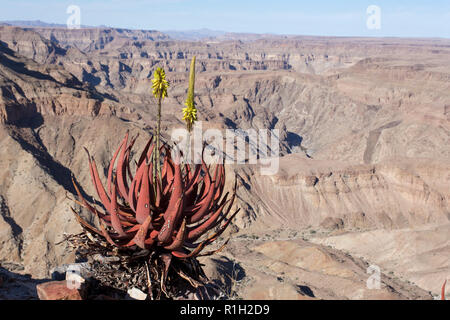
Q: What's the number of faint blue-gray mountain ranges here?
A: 2